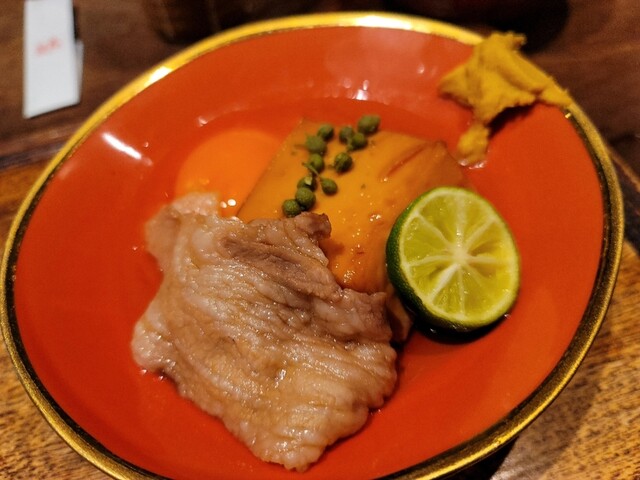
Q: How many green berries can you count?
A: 11